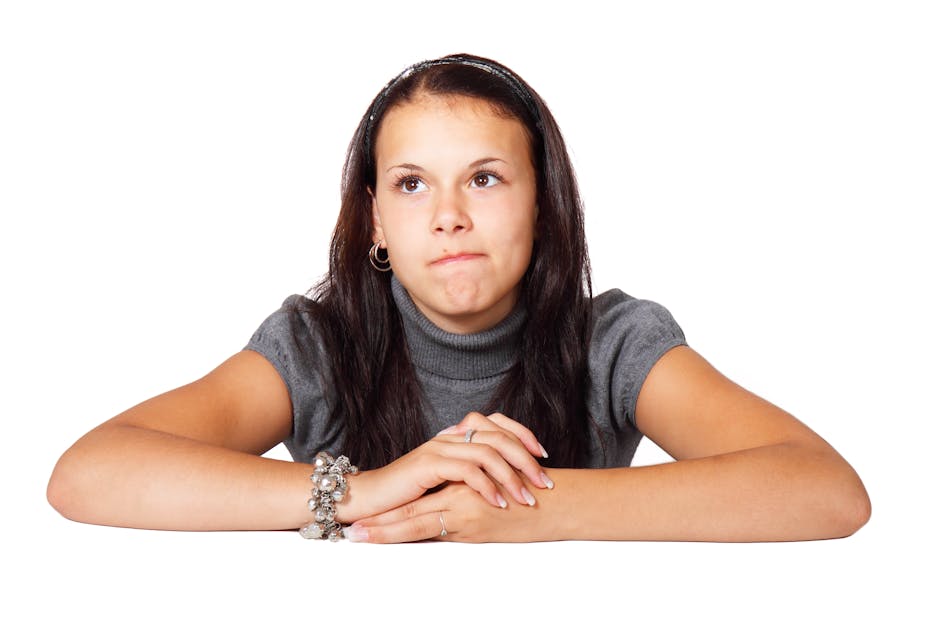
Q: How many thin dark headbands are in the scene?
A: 1